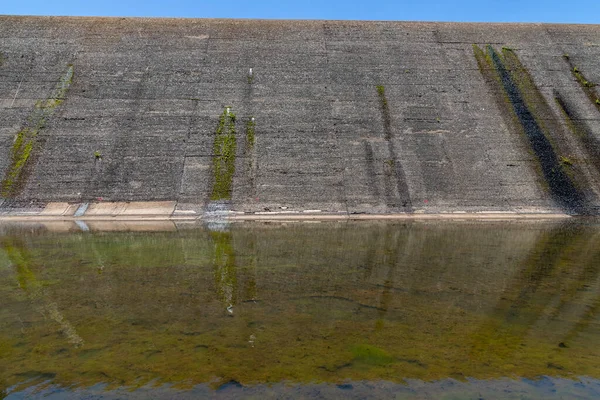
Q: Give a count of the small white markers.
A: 3